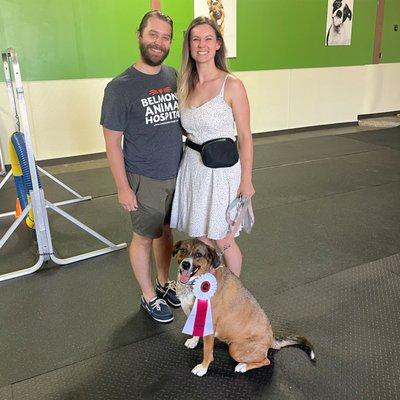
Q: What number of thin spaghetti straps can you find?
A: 1